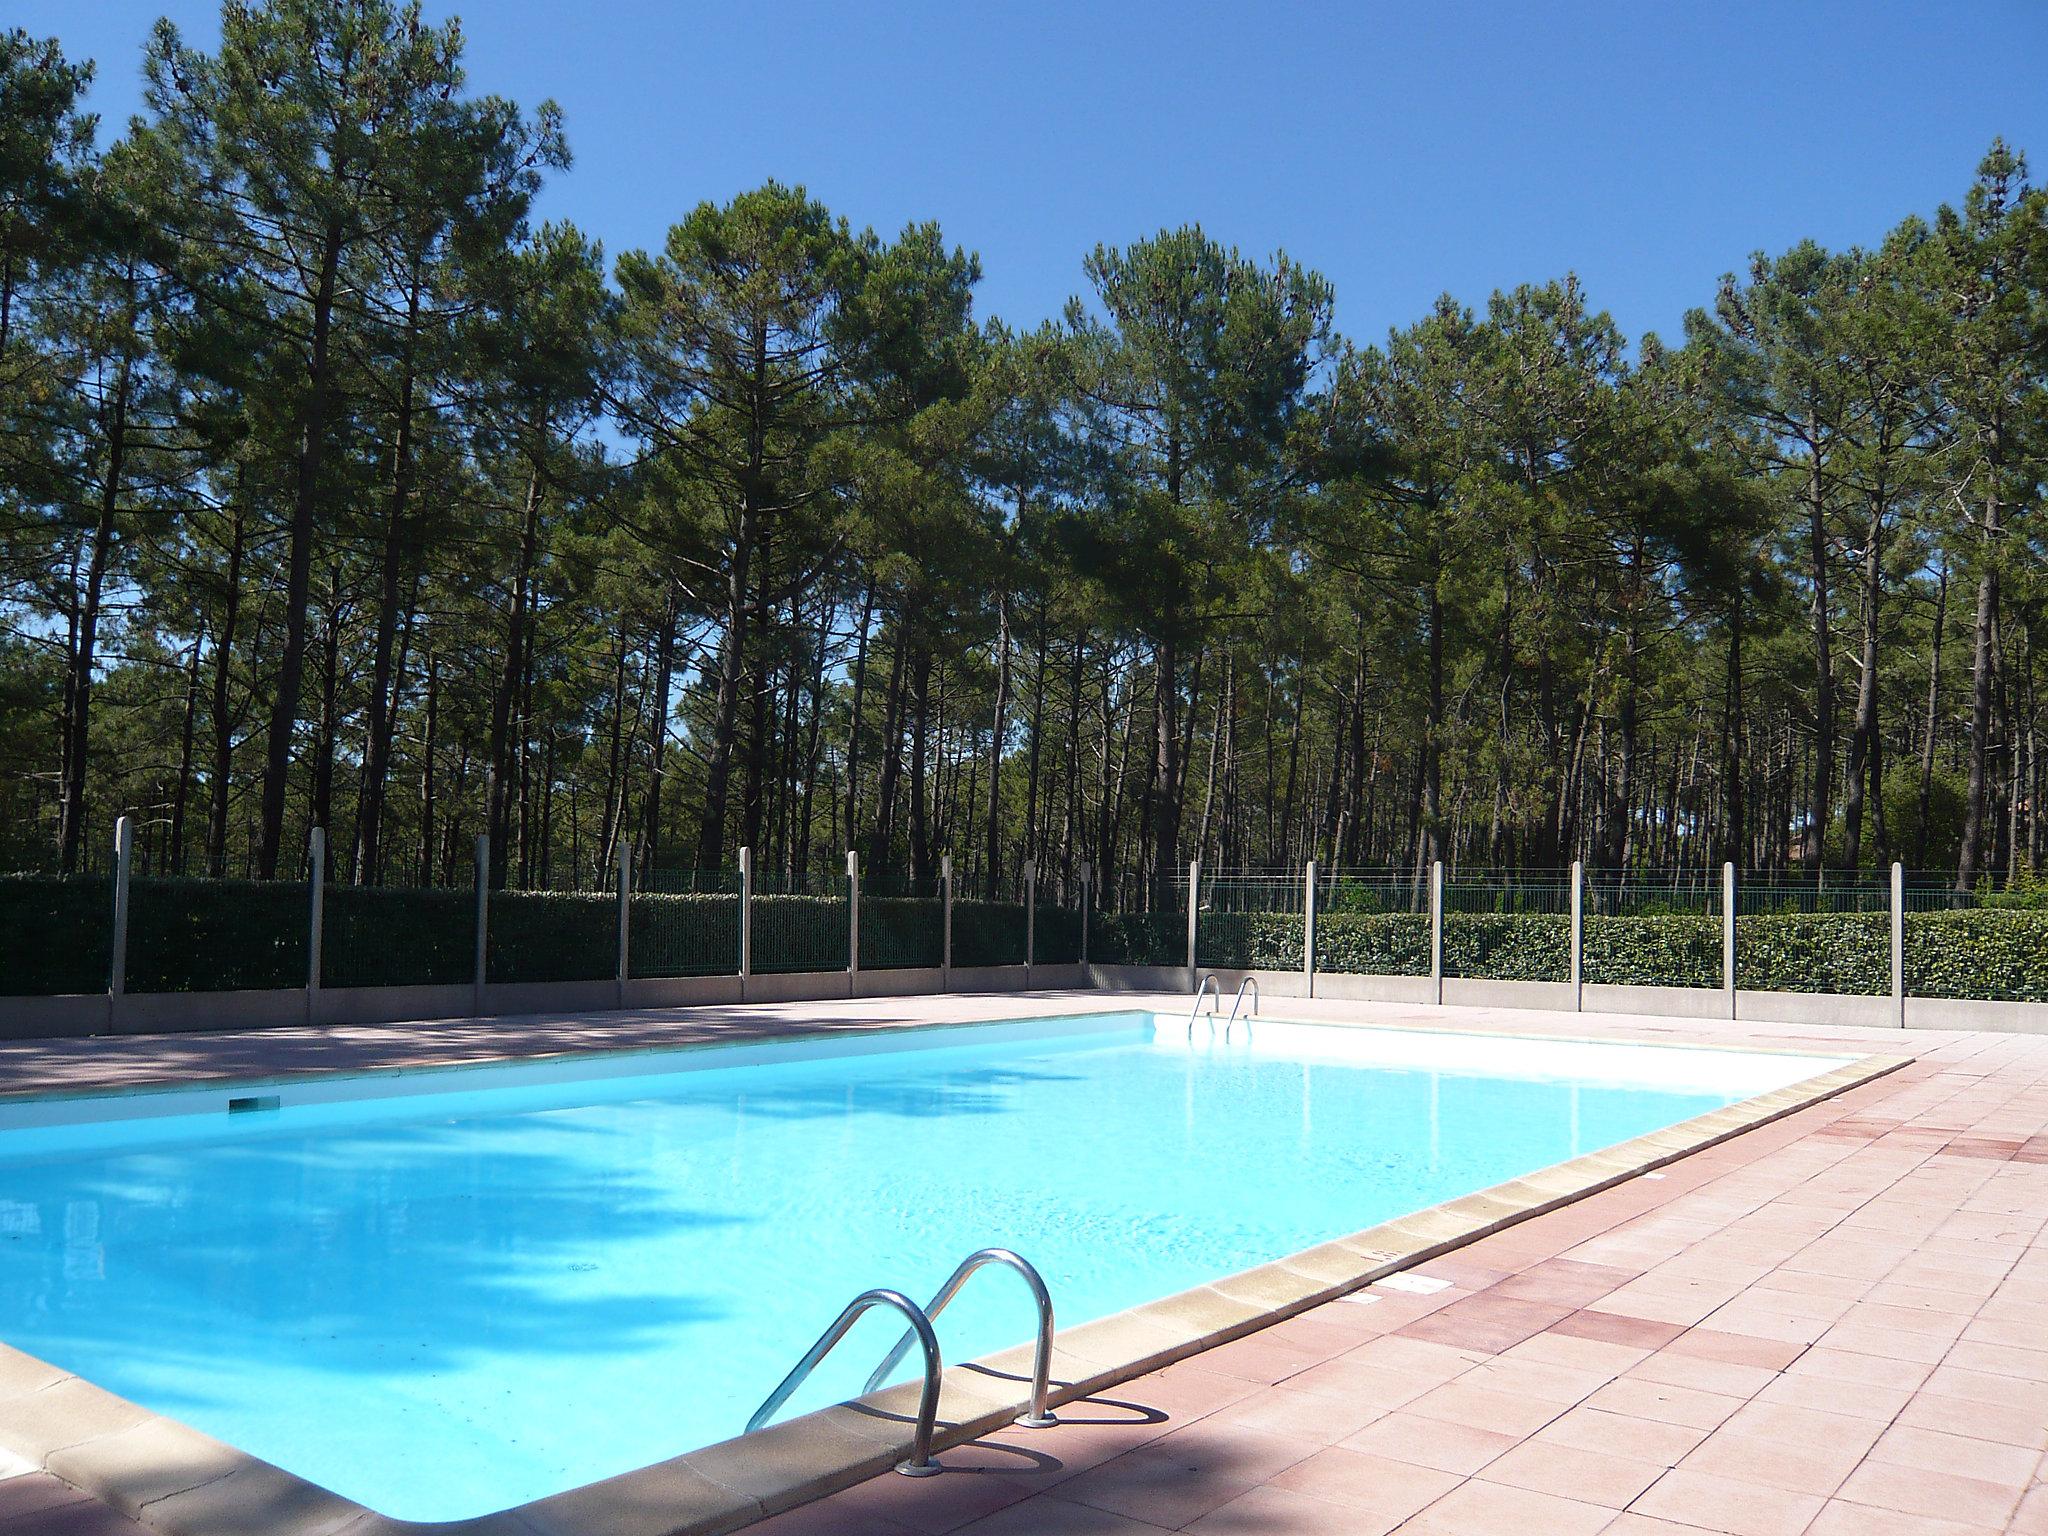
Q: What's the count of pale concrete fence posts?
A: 15